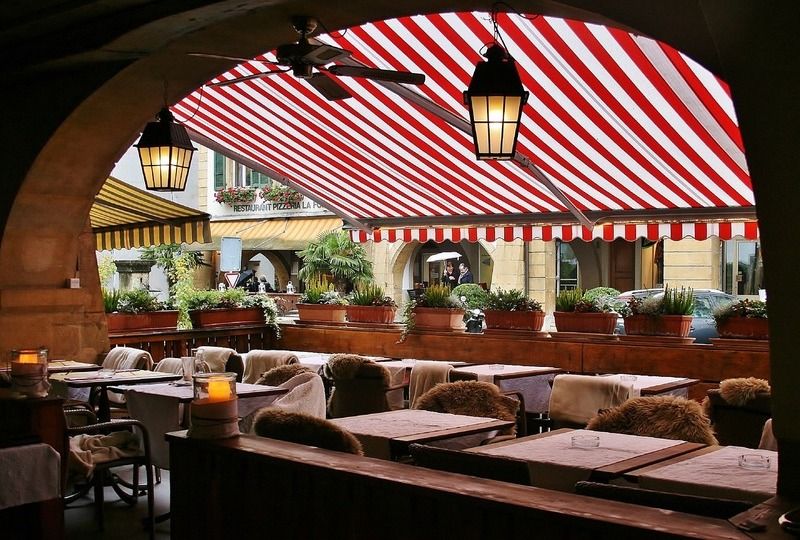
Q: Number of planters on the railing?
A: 9